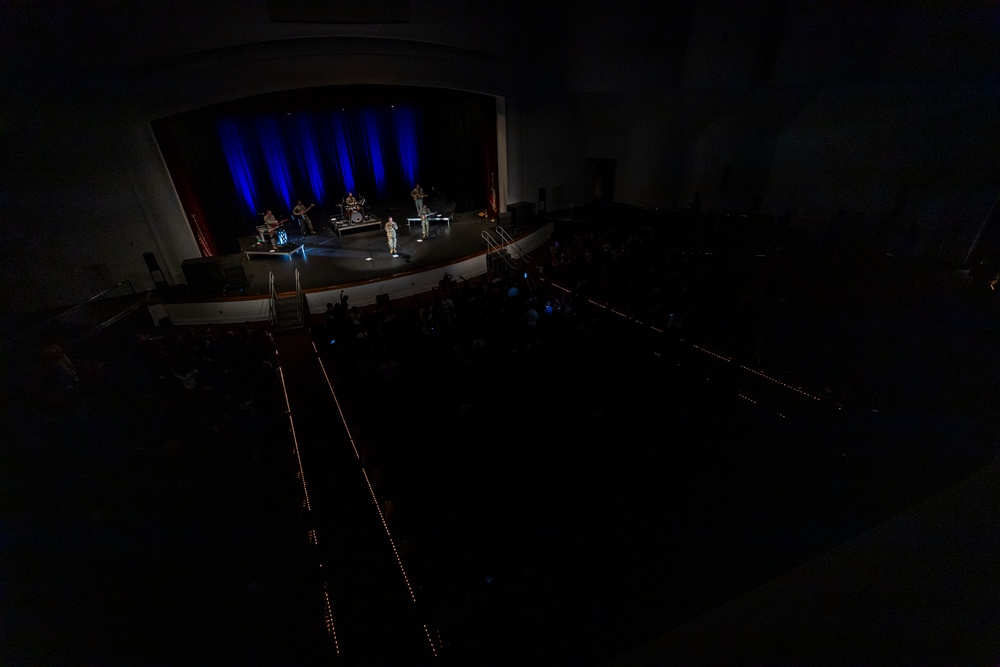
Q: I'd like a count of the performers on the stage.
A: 6